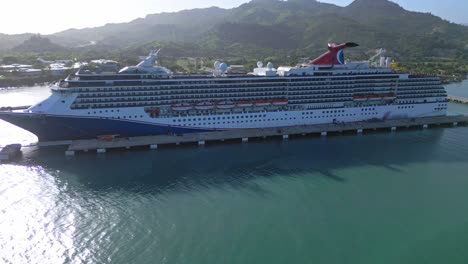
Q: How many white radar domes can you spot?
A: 4